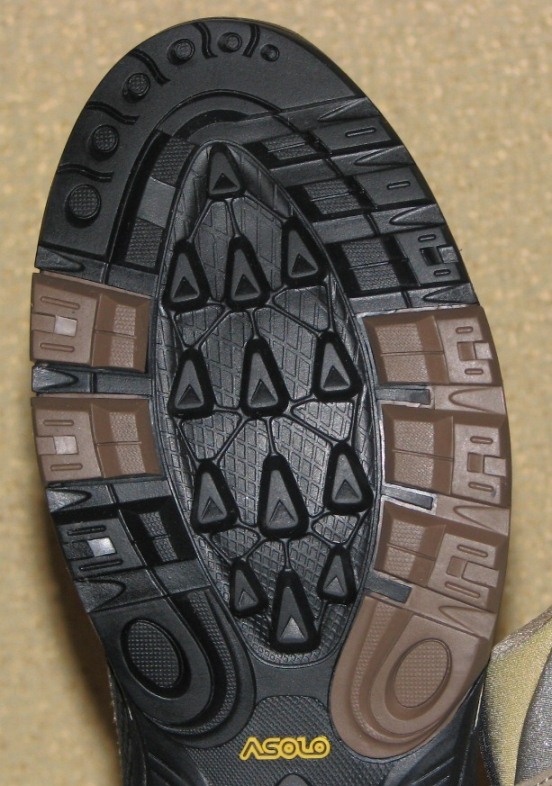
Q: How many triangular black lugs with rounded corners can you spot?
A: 13